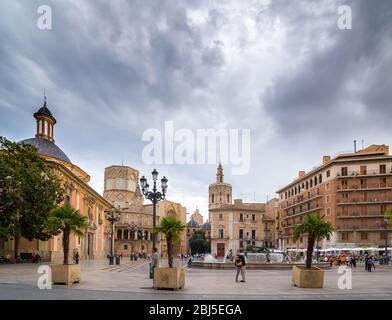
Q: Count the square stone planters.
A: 3